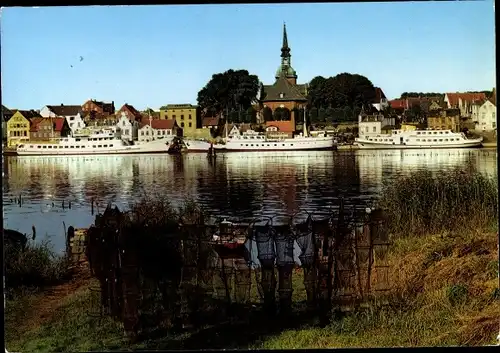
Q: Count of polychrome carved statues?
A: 0